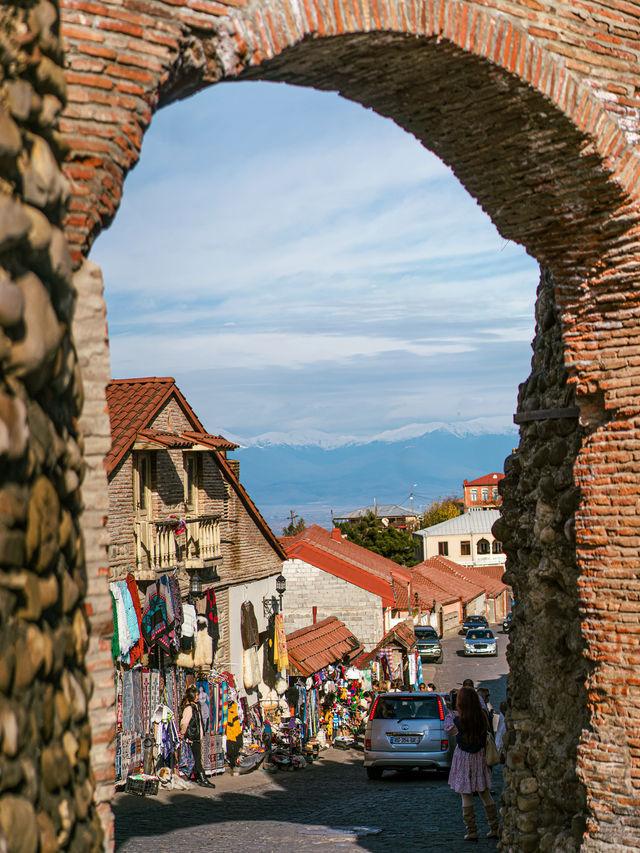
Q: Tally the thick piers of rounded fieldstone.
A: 2